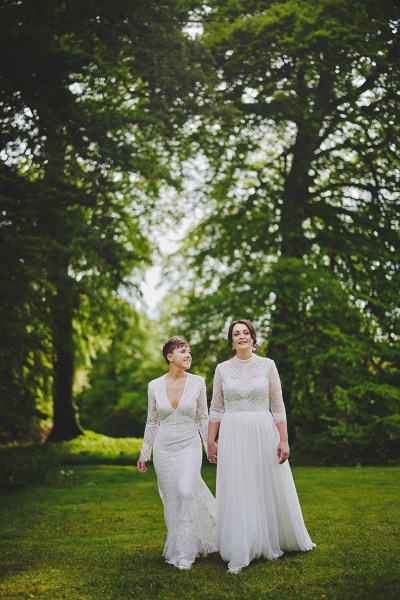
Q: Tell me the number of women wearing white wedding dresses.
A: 2